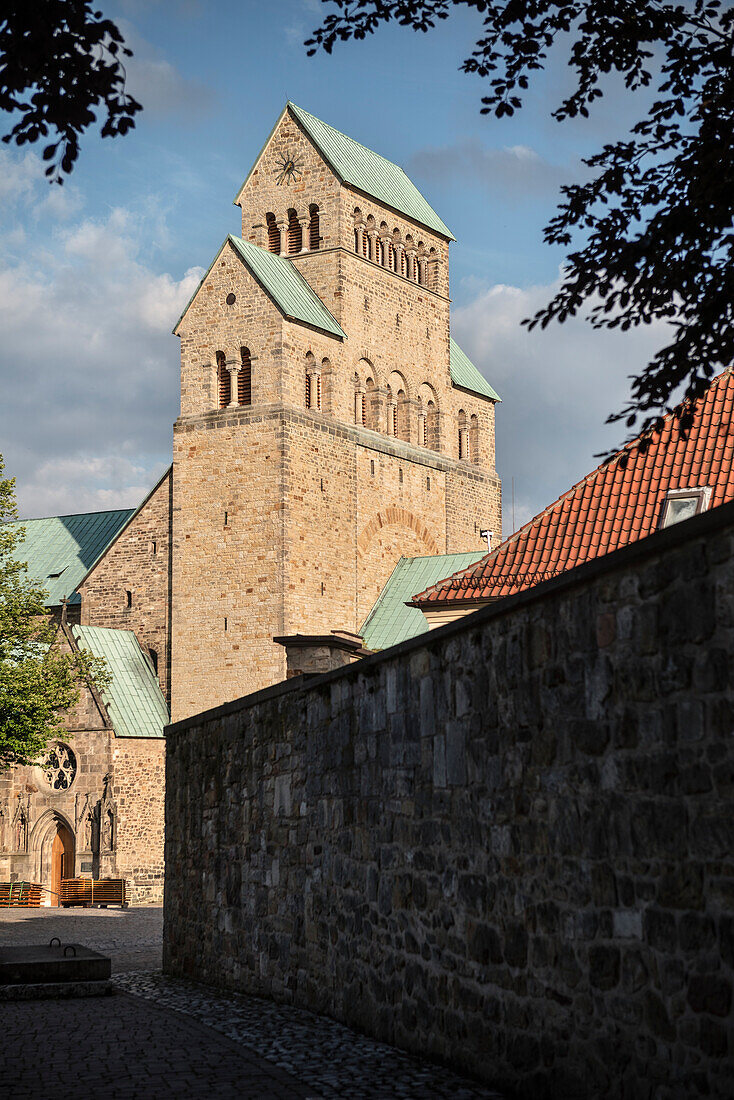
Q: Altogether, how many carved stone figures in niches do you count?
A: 3